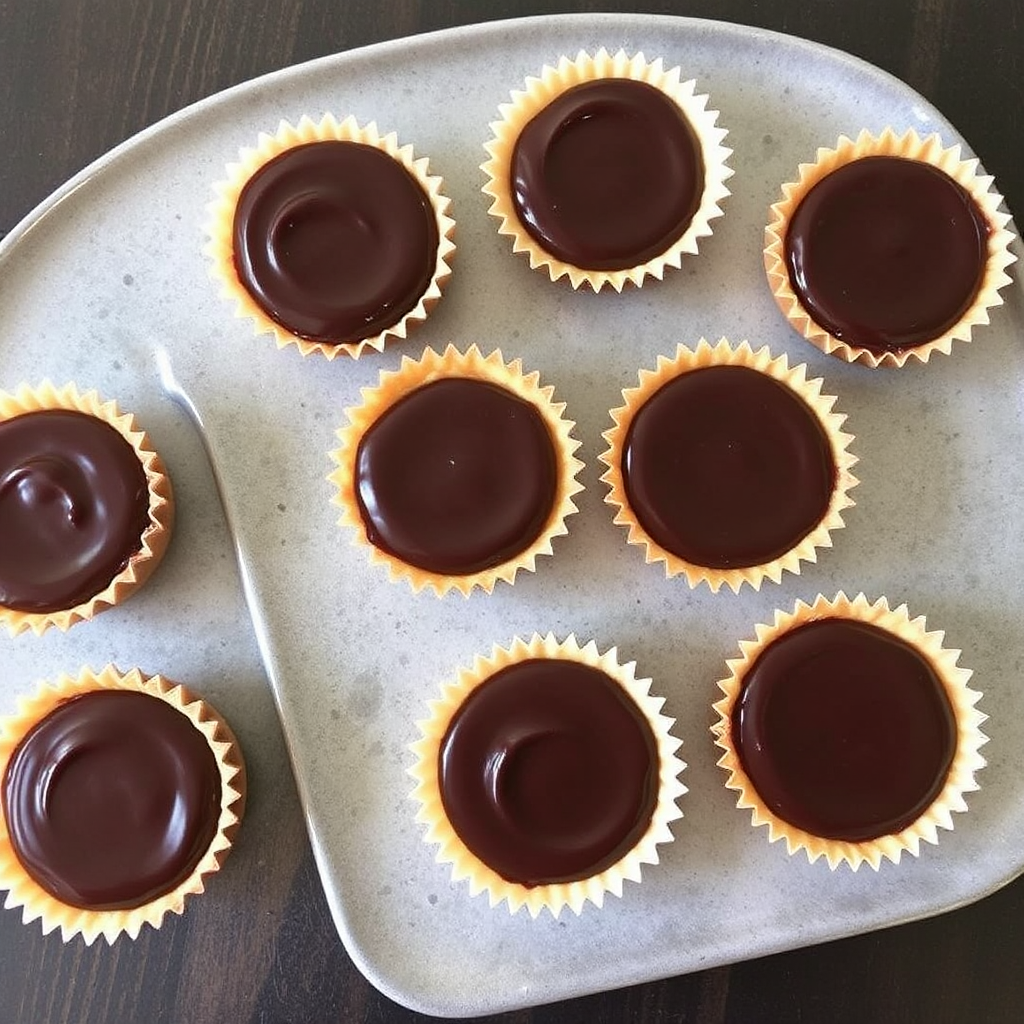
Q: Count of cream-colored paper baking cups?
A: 9